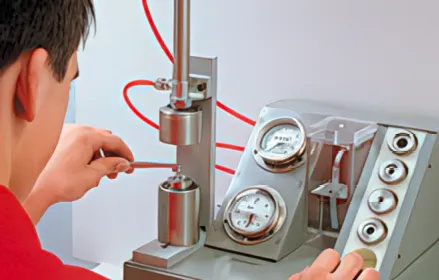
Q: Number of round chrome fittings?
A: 4